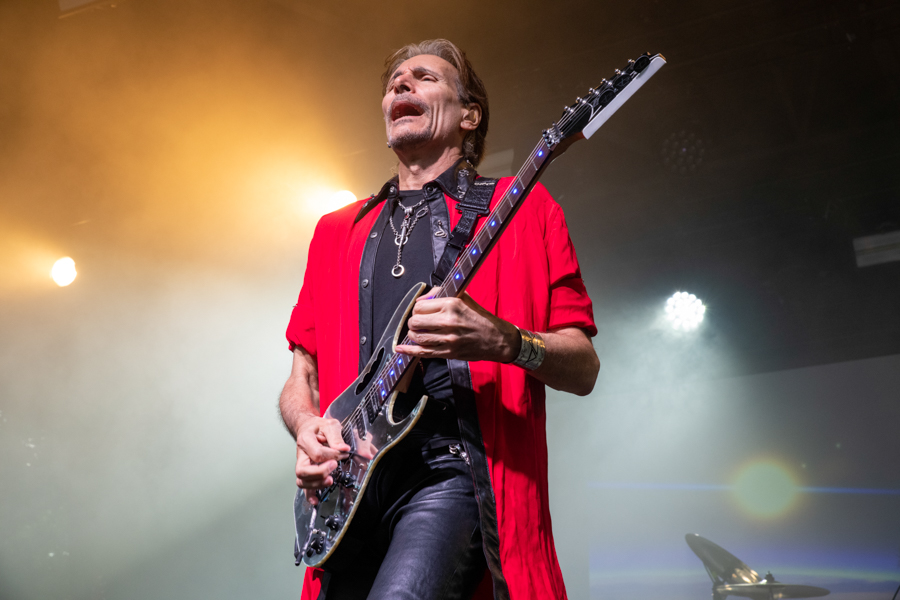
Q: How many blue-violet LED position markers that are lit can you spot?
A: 9